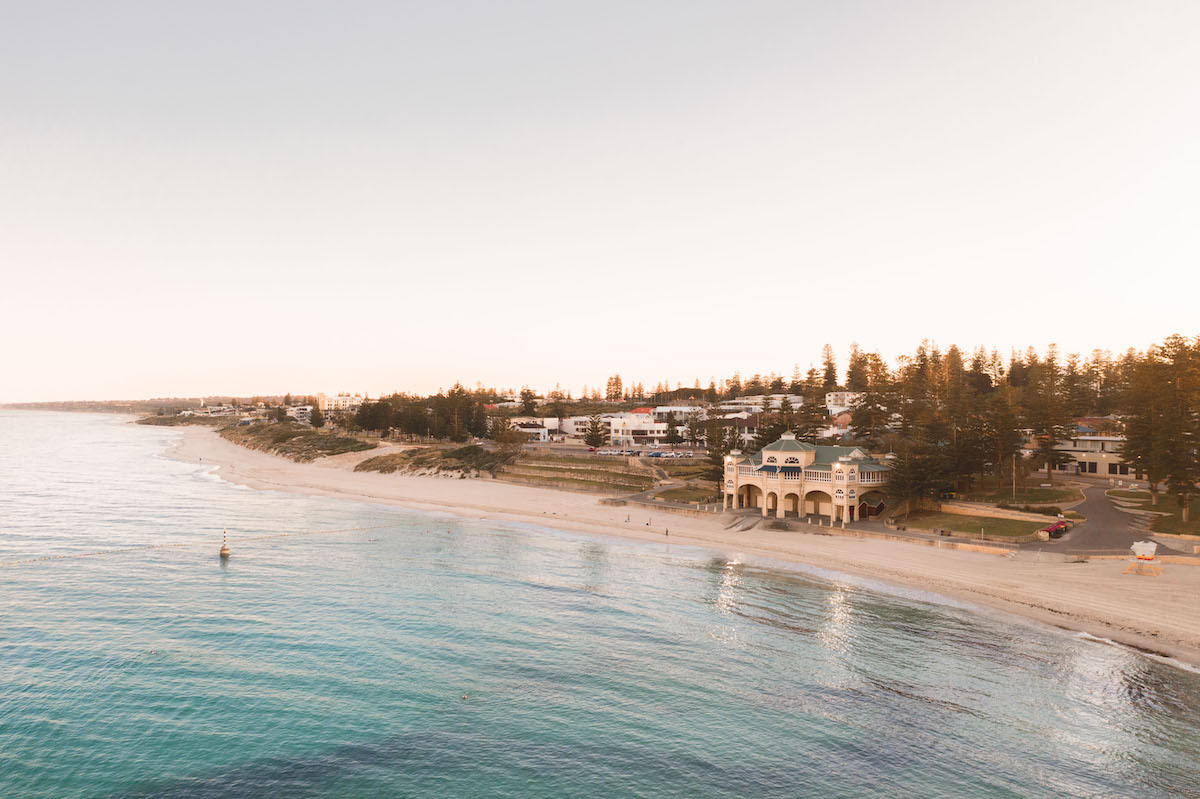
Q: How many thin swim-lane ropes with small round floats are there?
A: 1